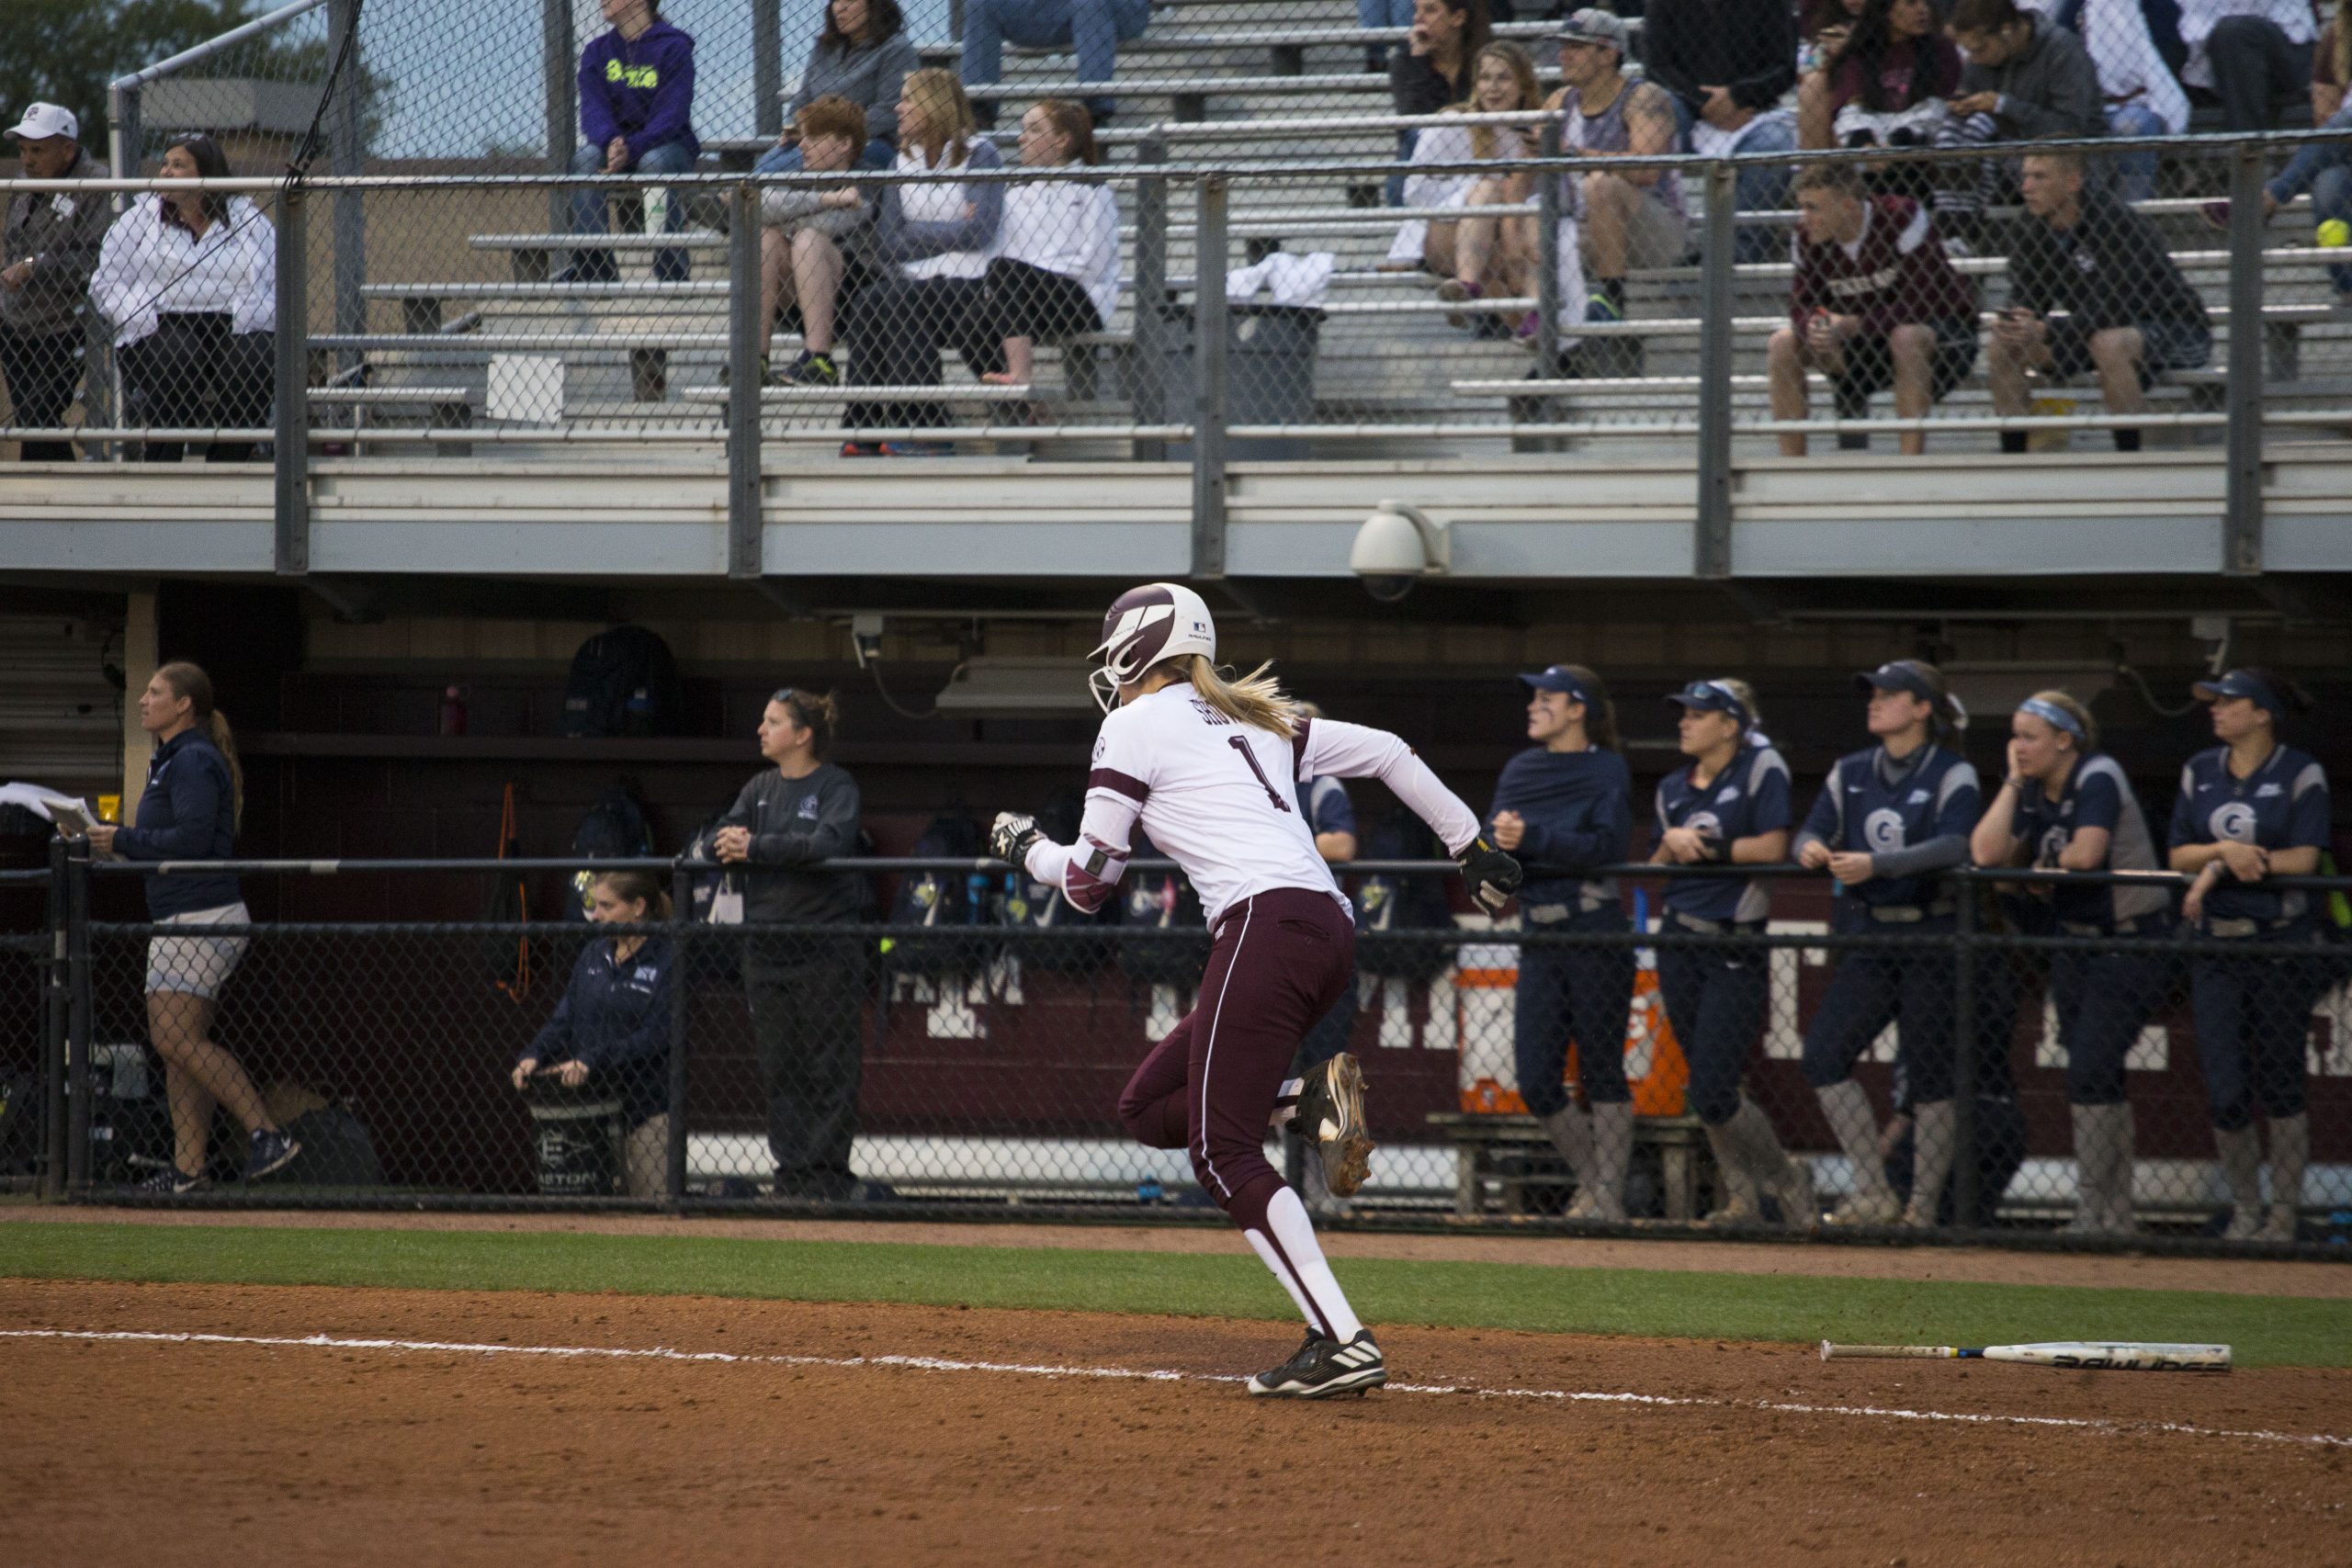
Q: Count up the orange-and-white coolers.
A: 2